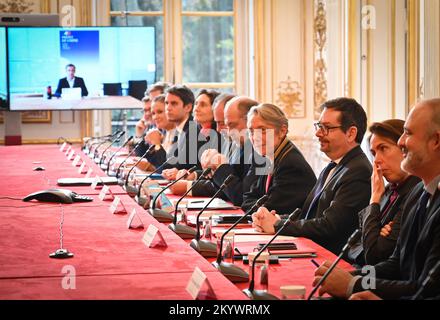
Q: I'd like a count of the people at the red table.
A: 11